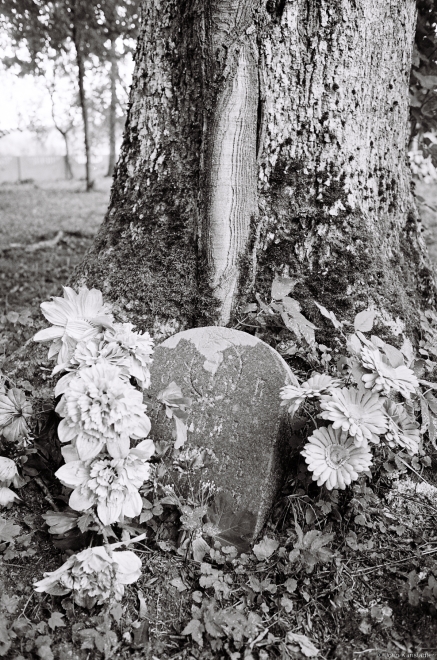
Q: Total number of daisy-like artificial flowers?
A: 5